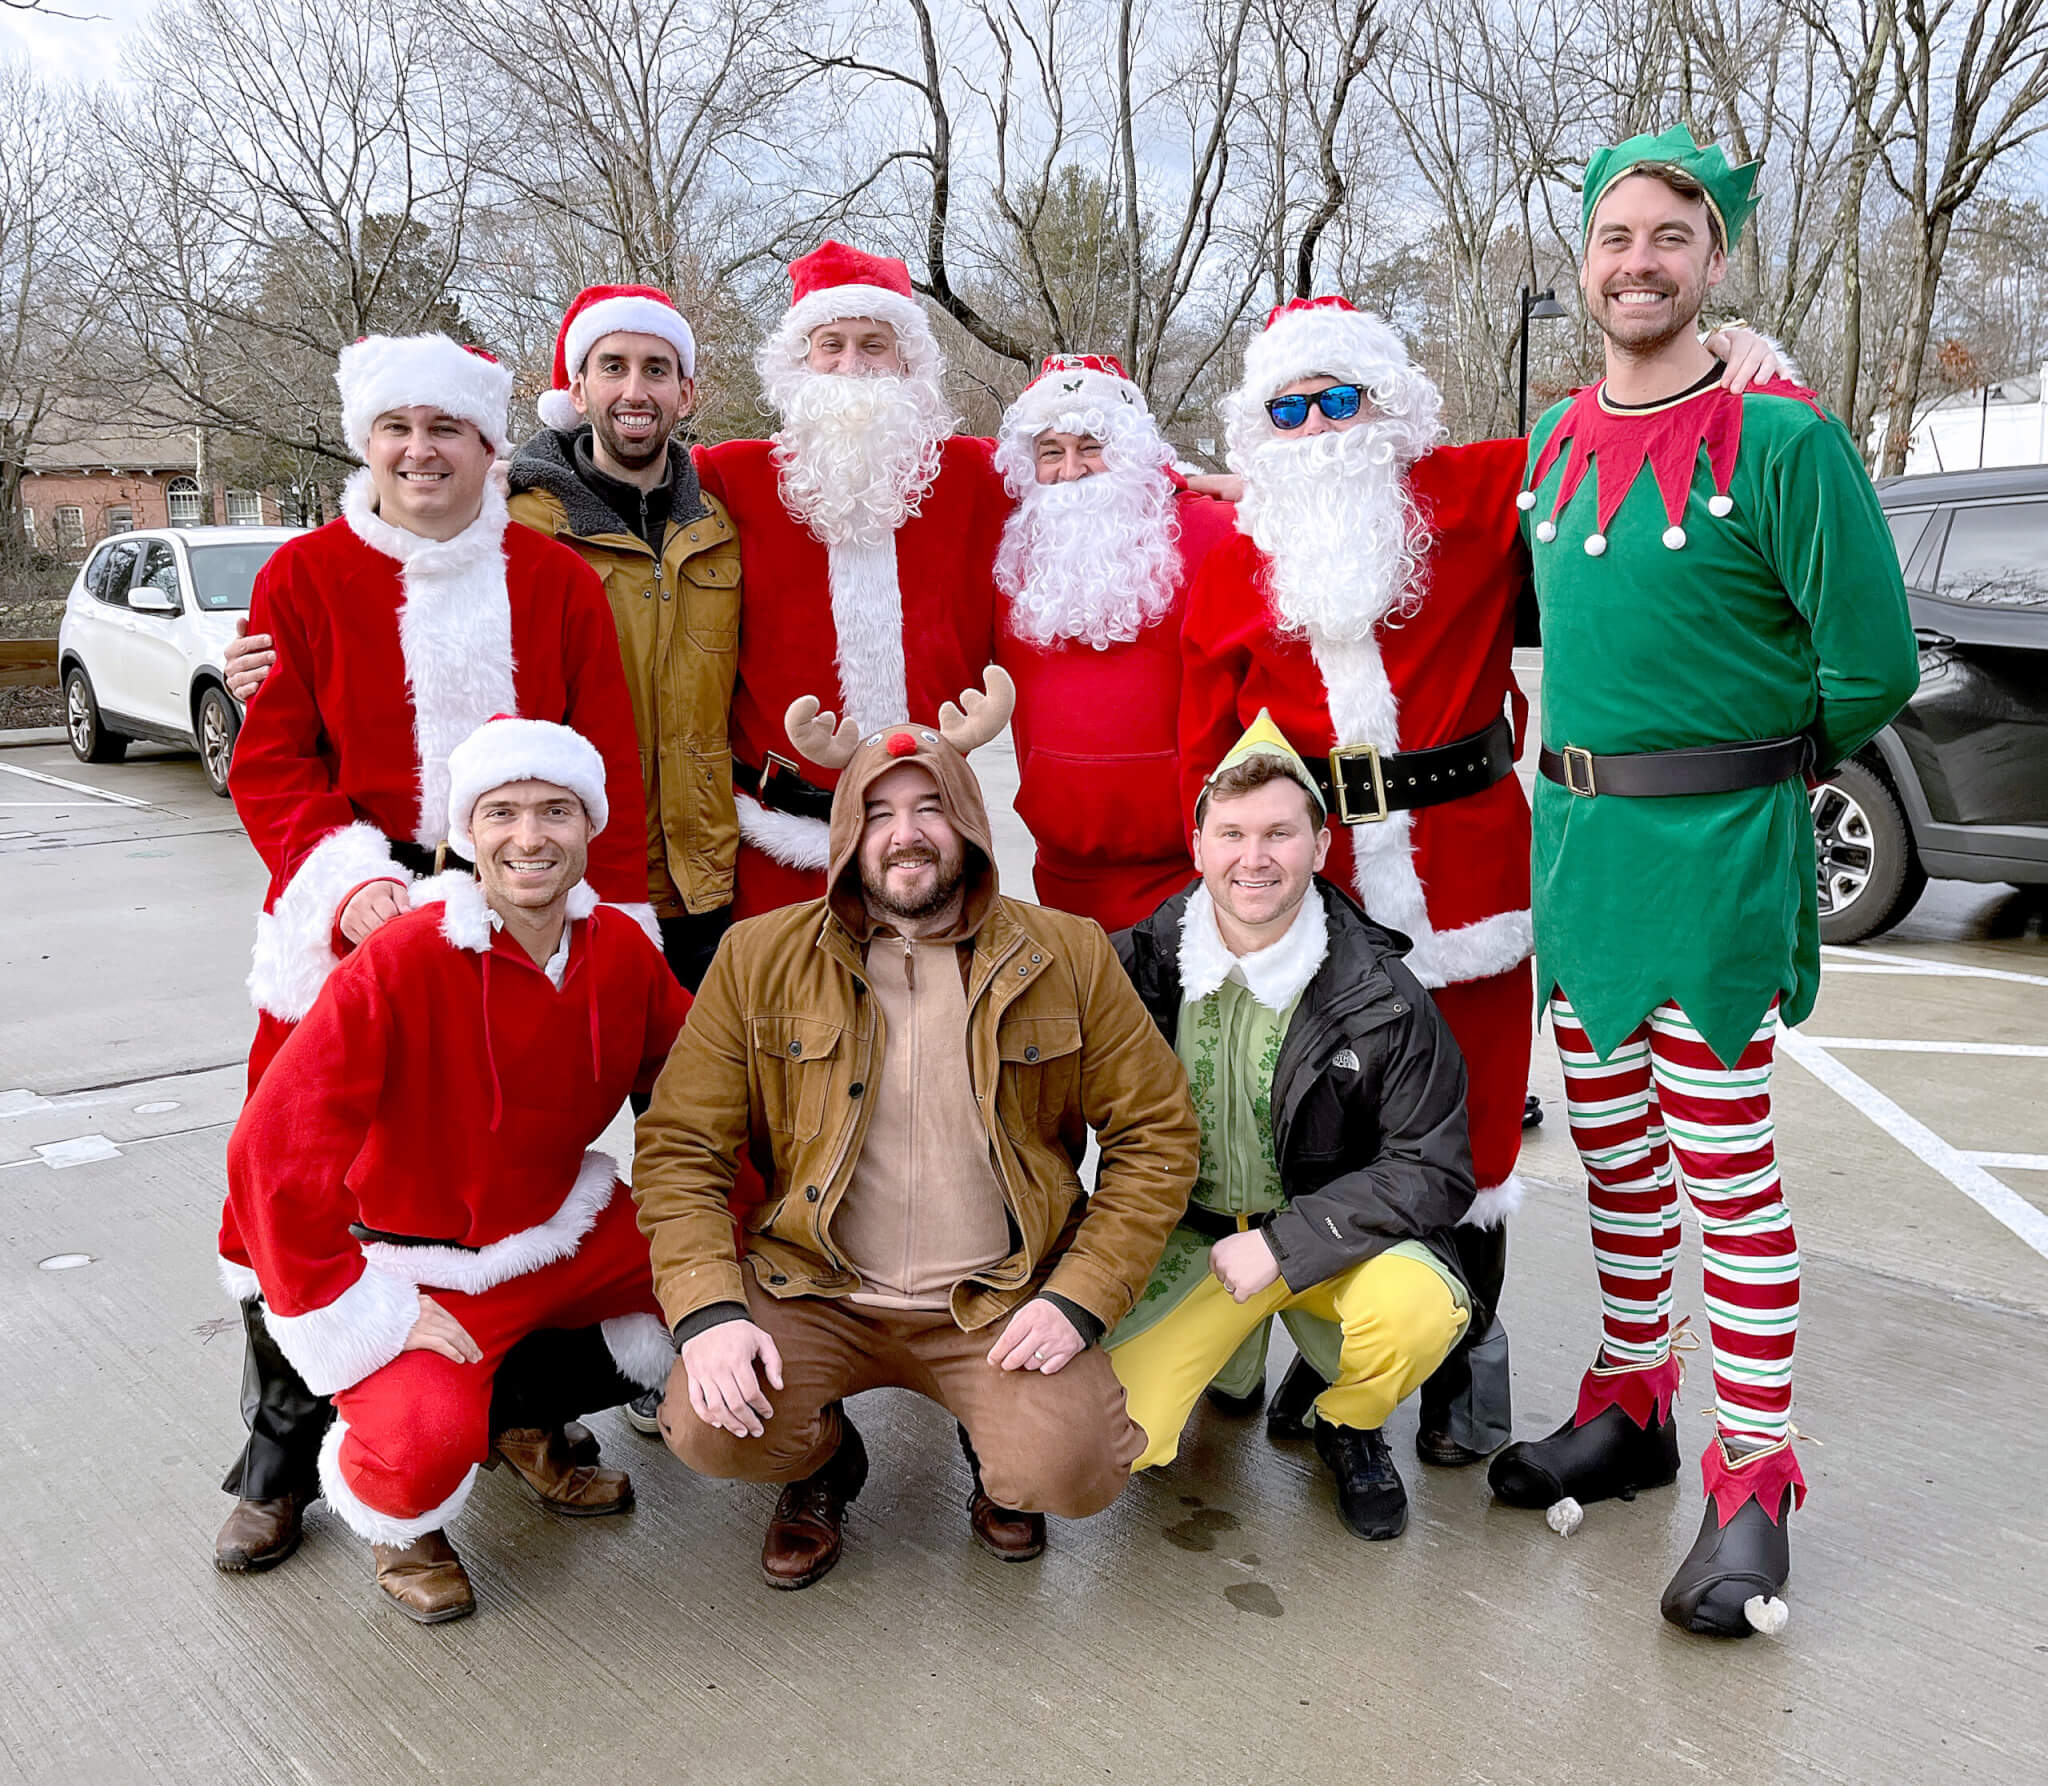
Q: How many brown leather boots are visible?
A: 5